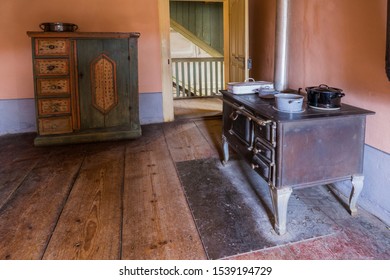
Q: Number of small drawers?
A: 5